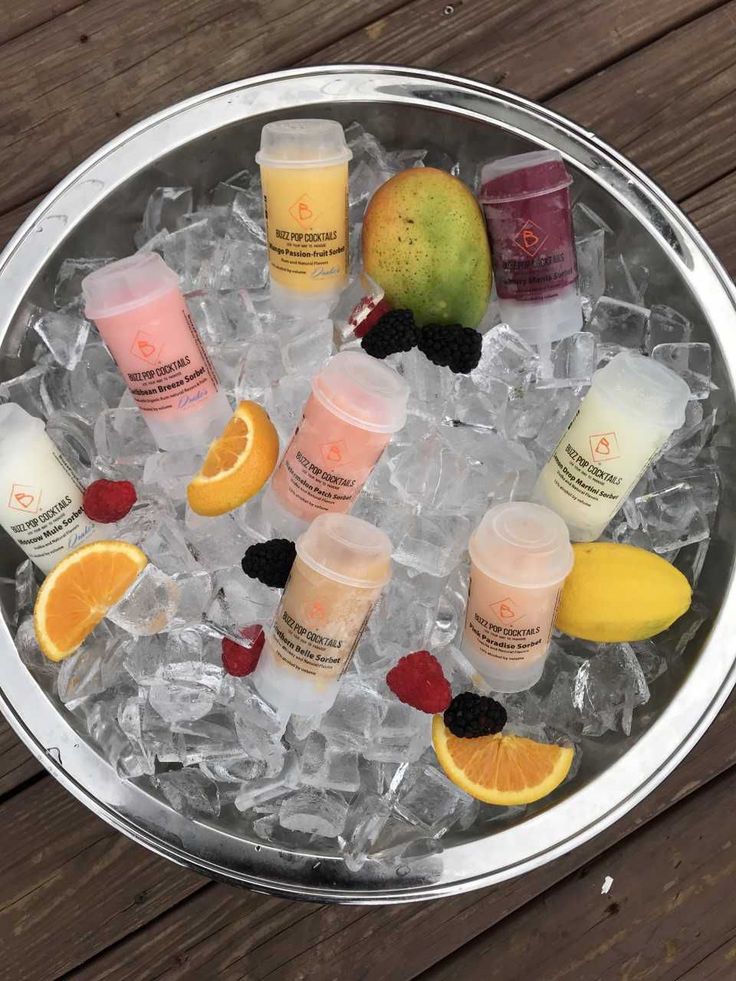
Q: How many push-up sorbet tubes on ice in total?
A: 8